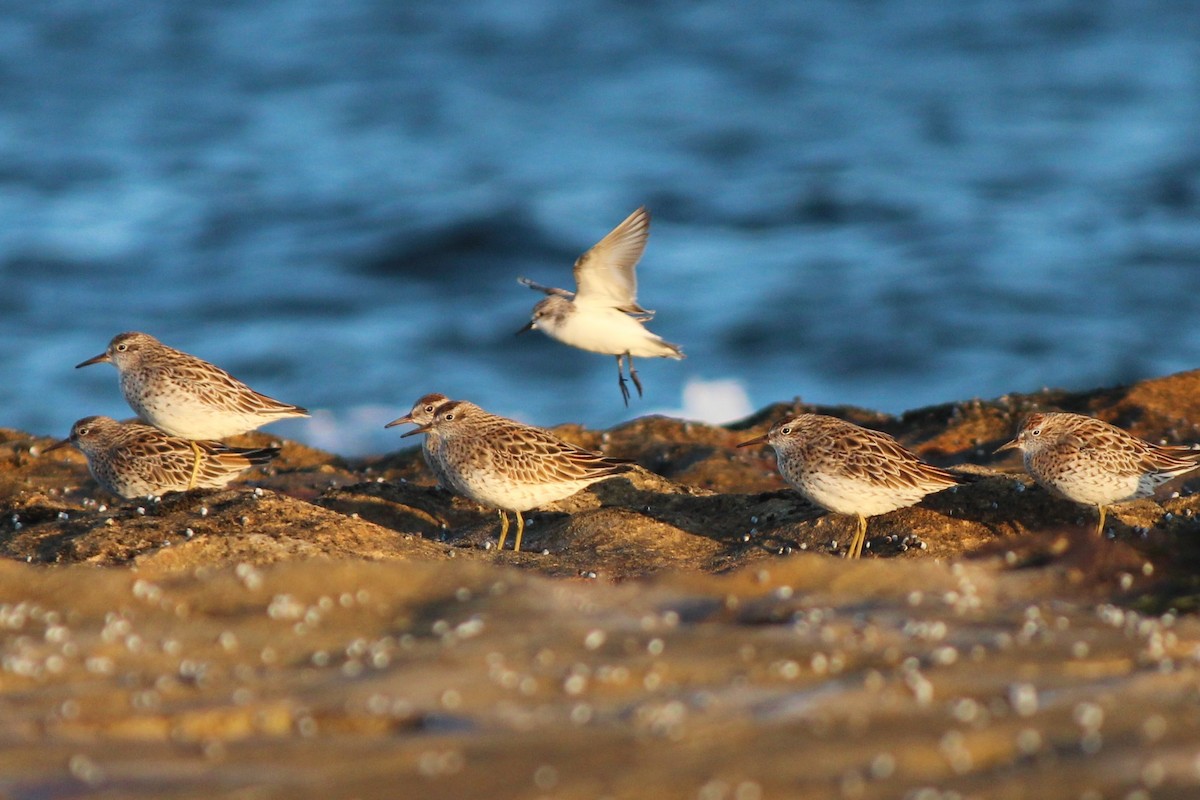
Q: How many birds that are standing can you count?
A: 6